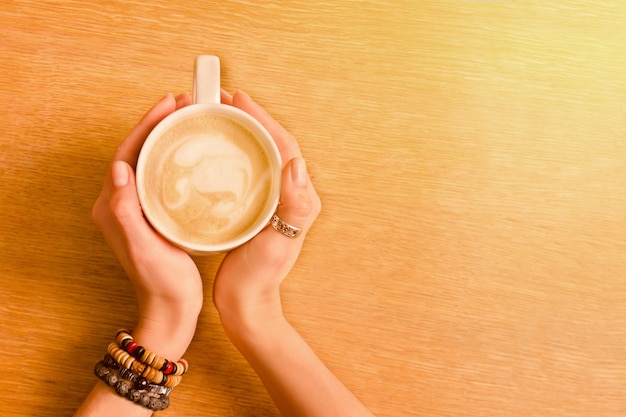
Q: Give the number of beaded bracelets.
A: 4